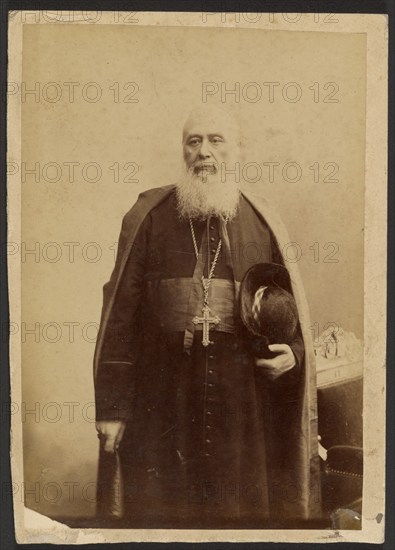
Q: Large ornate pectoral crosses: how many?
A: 1